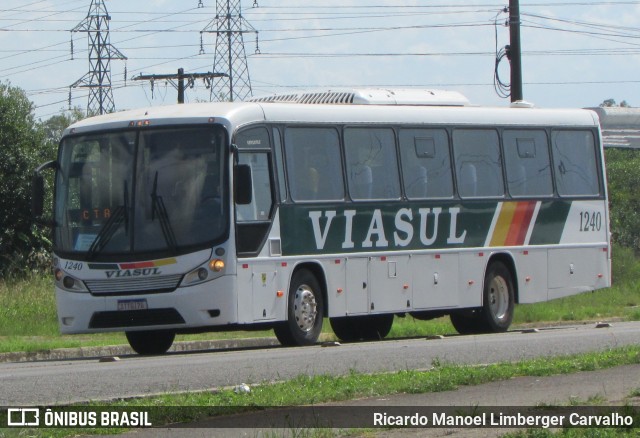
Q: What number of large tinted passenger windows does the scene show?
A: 6